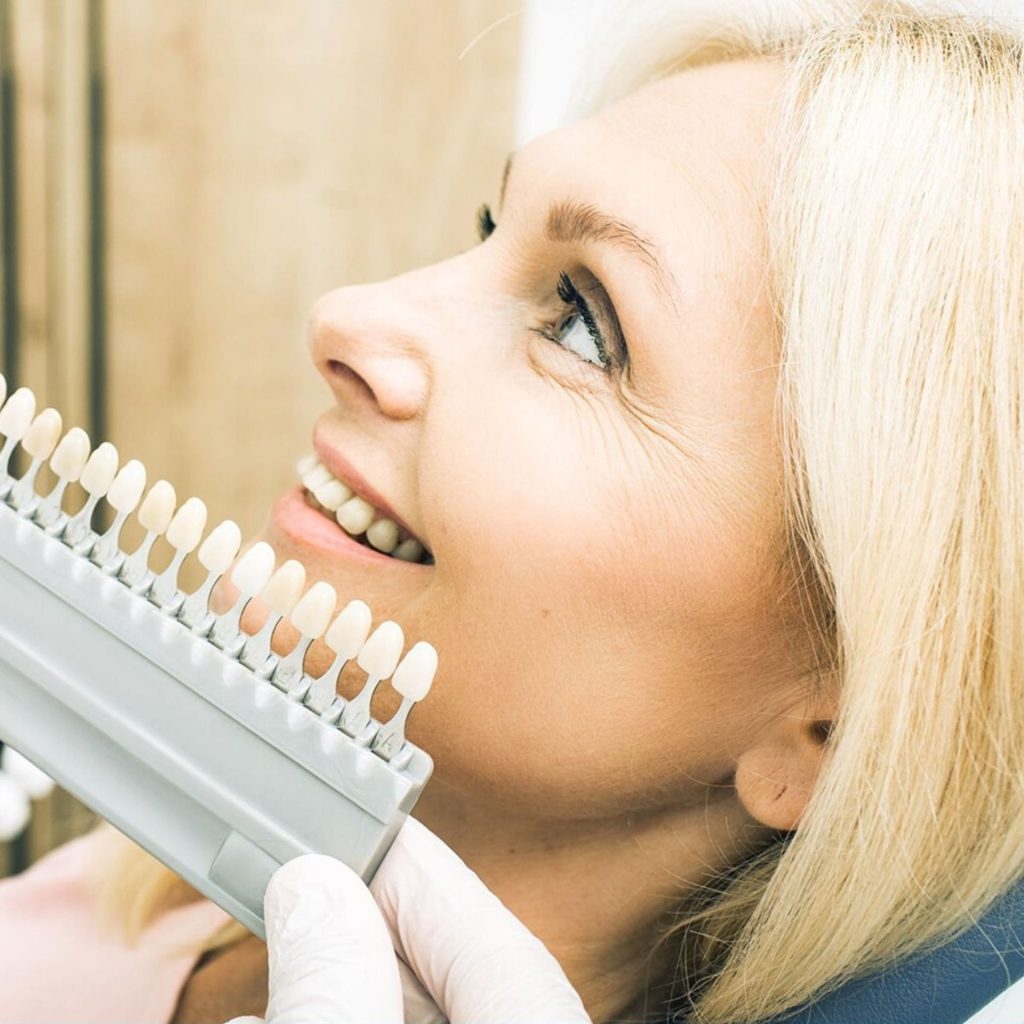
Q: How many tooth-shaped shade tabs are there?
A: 15